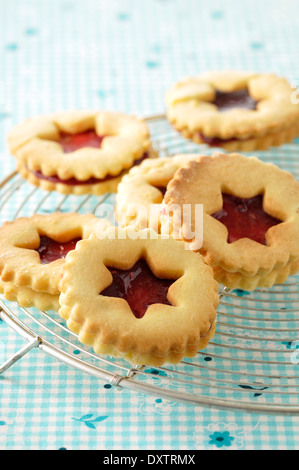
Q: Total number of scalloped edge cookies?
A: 6